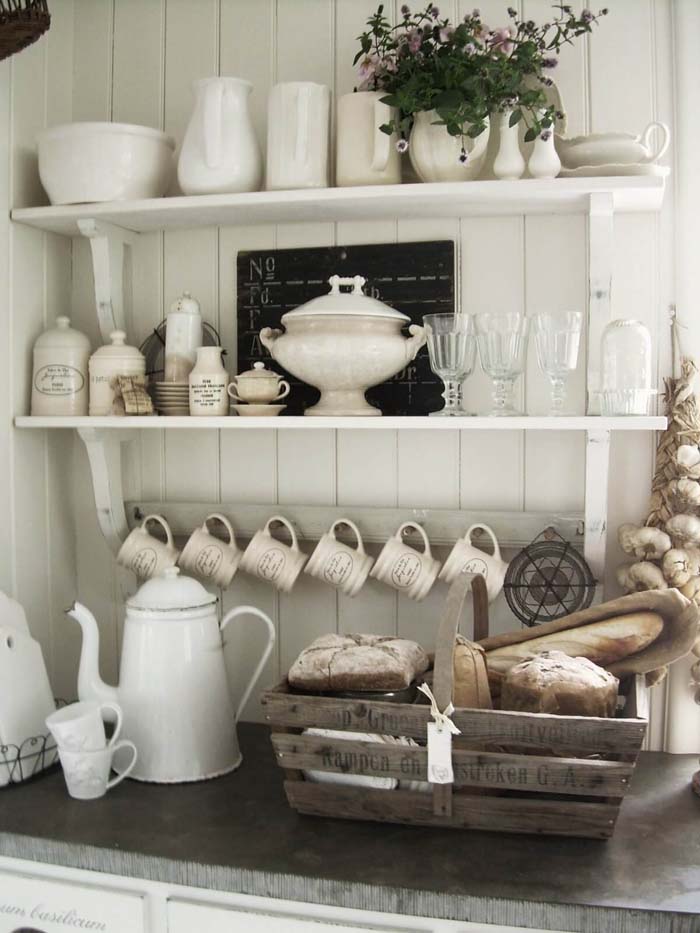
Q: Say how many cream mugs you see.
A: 6